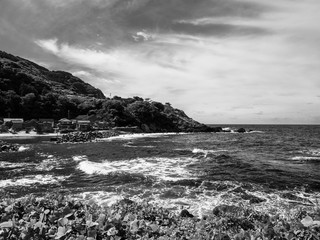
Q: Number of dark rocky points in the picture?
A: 1